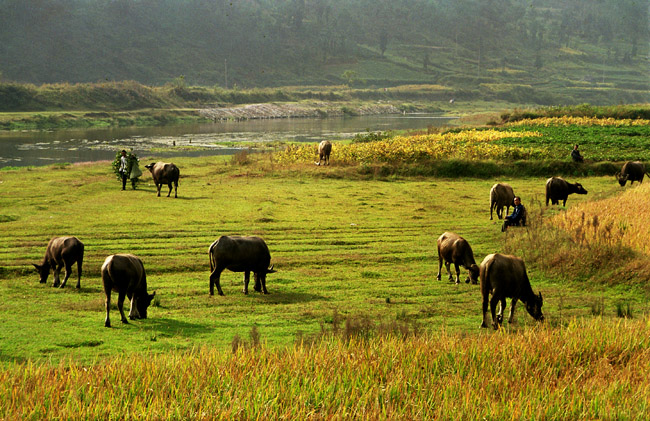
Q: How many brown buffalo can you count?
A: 10